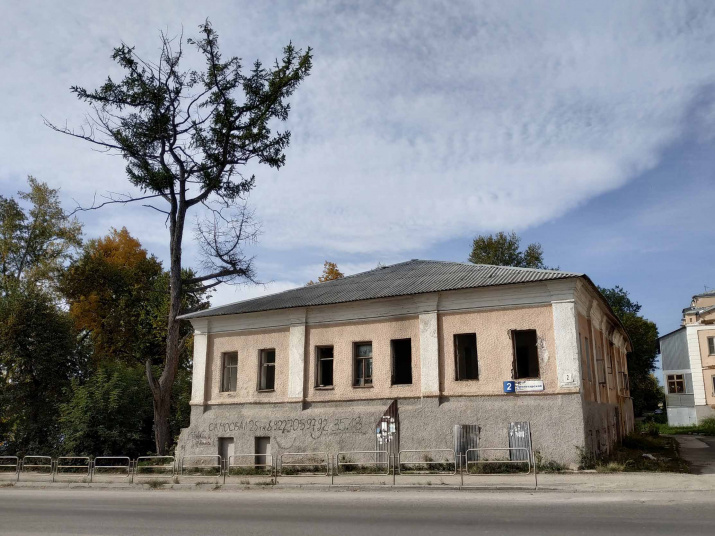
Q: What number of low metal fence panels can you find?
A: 11